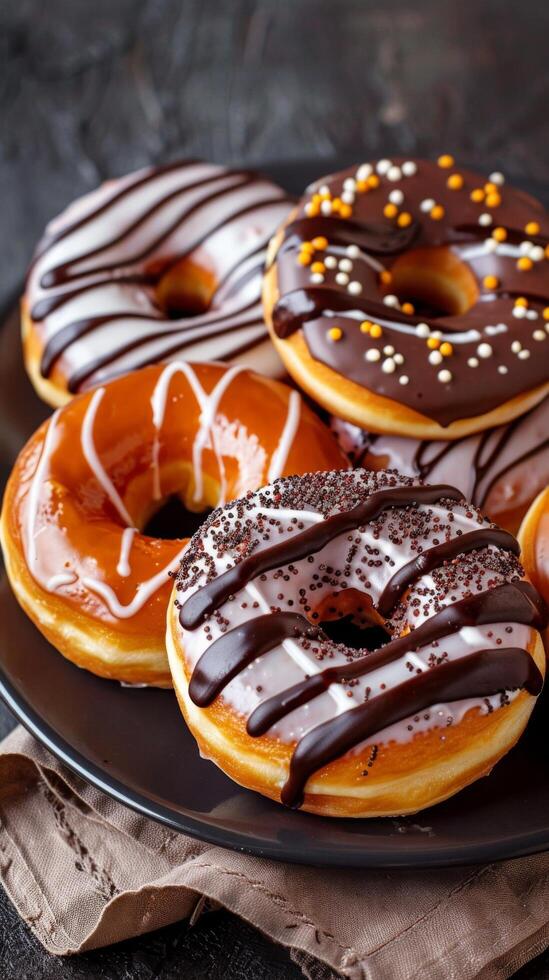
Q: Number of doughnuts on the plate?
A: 6